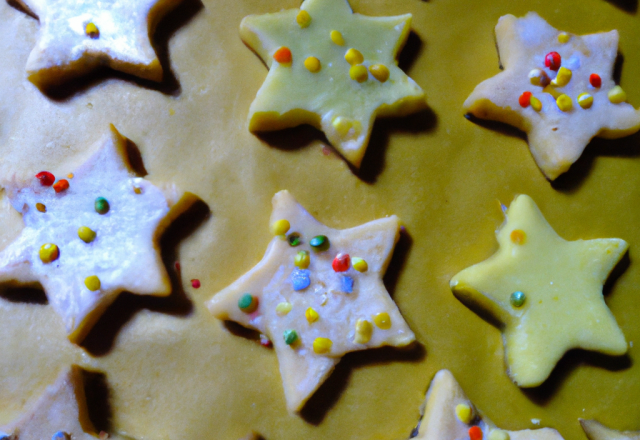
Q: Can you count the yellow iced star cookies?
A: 2